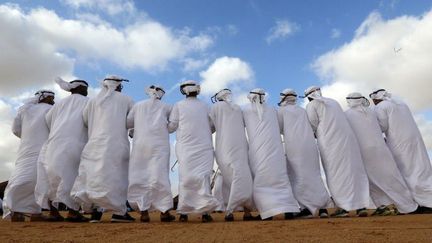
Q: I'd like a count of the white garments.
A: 11